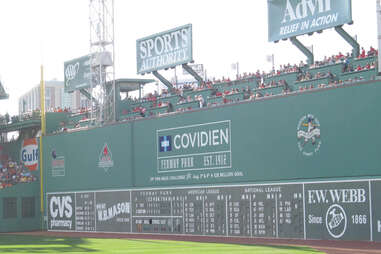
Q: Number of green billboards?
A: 3